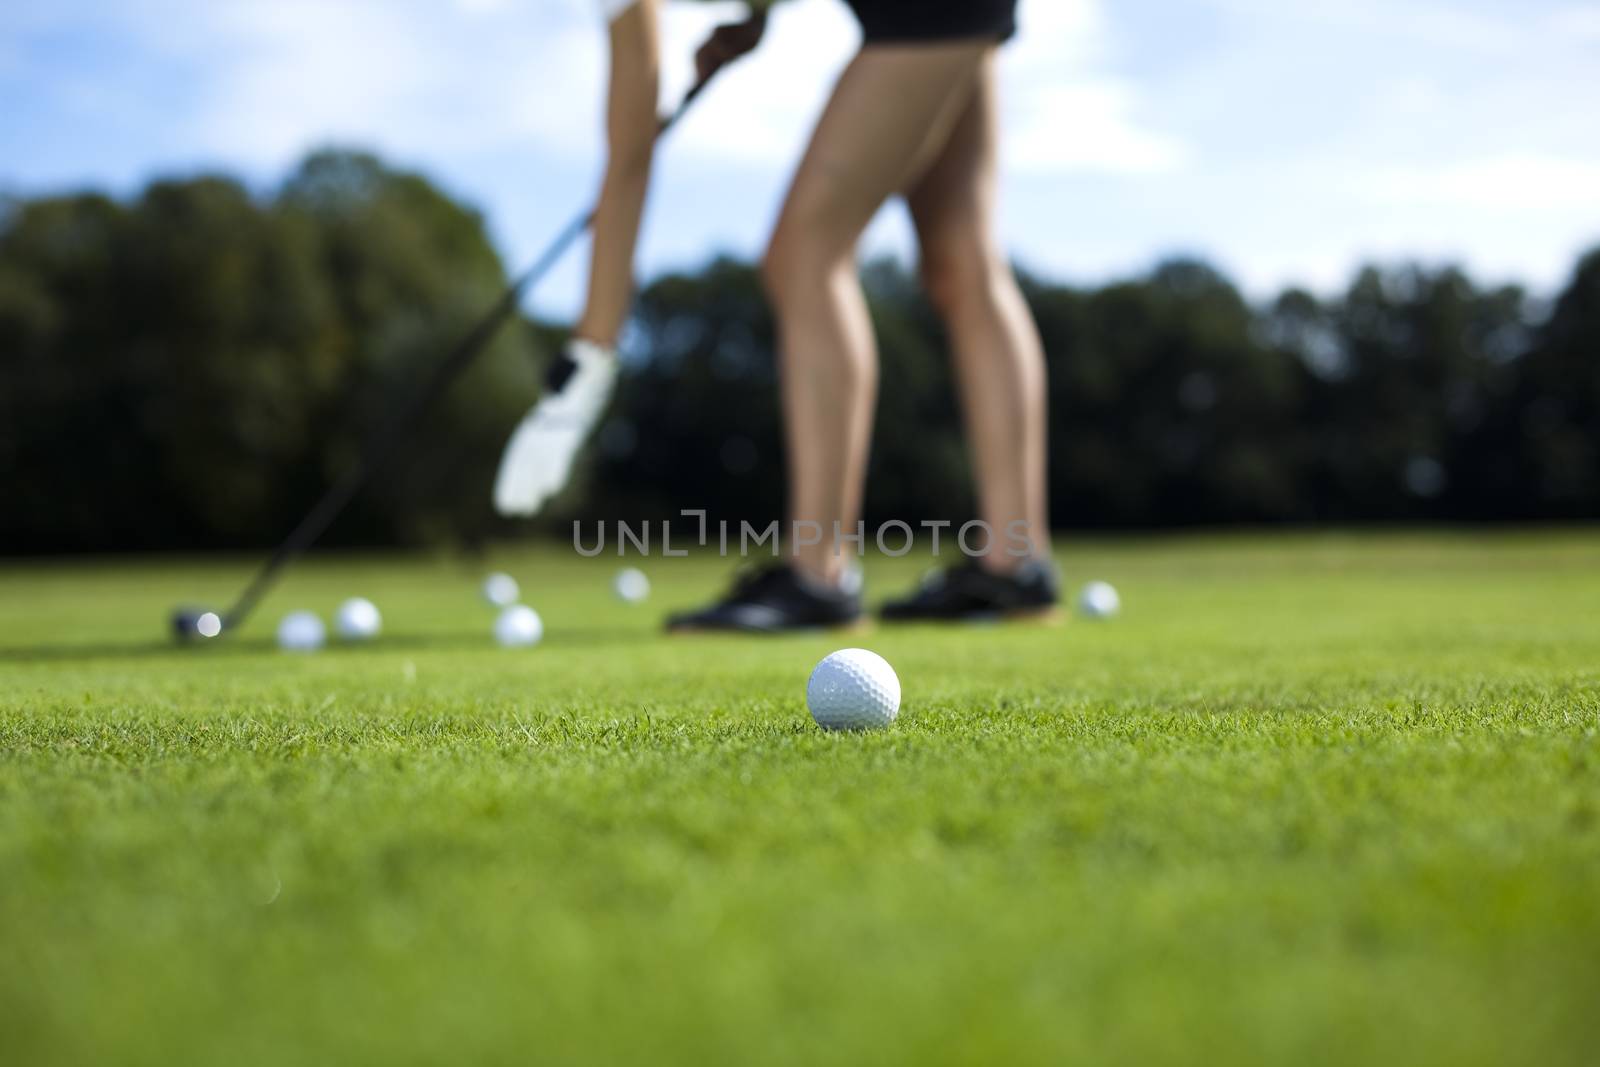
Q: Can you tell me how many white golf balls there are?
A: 7